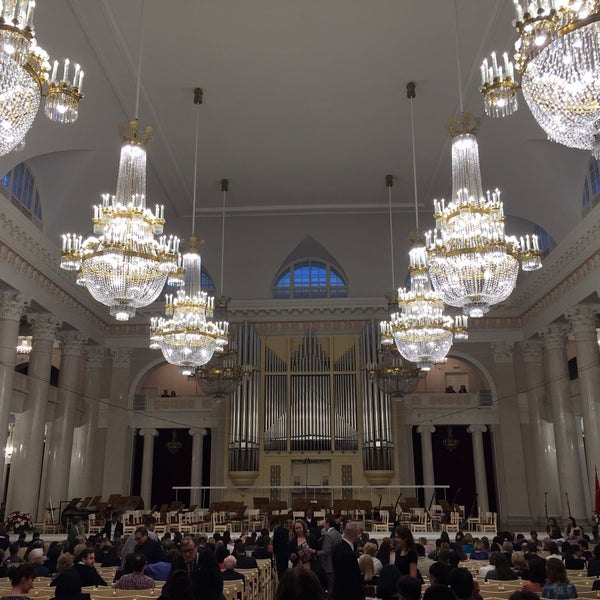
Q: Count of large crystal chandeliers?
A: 8